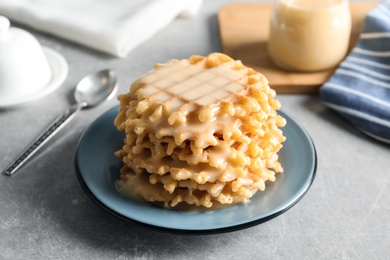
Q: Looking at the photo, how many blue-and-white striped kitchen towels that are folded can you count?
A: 1